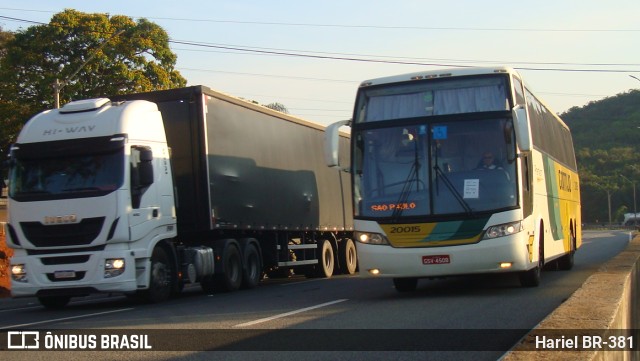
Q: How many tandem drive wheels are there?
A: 2